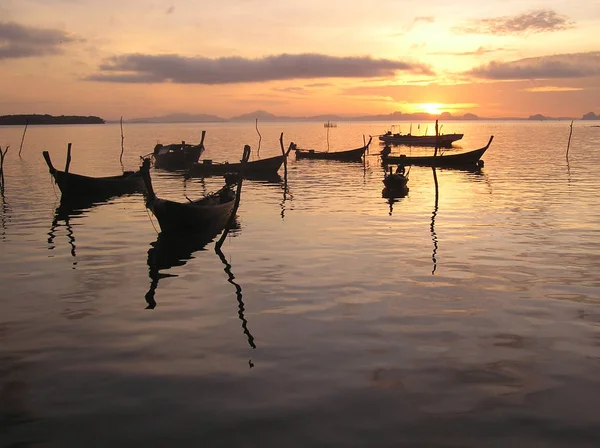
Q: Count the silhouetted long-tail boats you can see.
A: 8